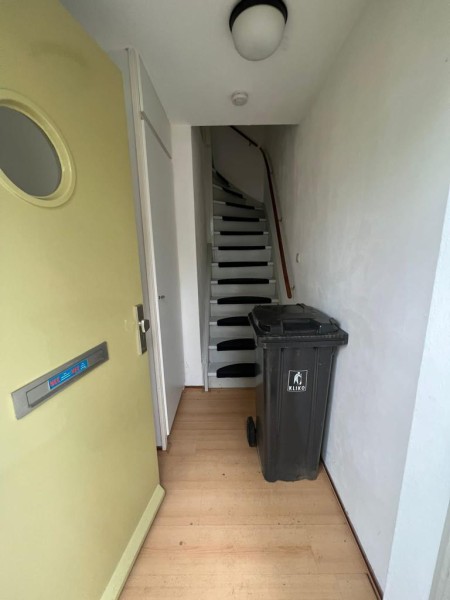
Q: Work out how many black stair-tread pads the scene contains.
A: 12